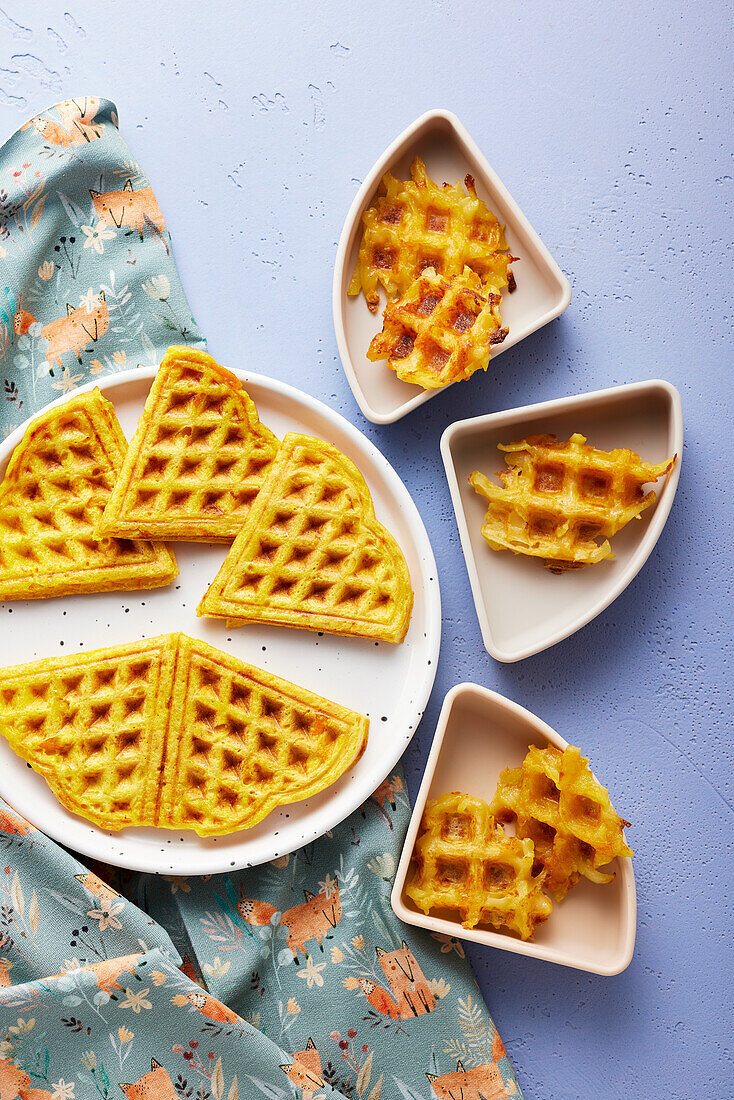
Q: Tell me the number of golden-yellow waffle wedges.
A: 5